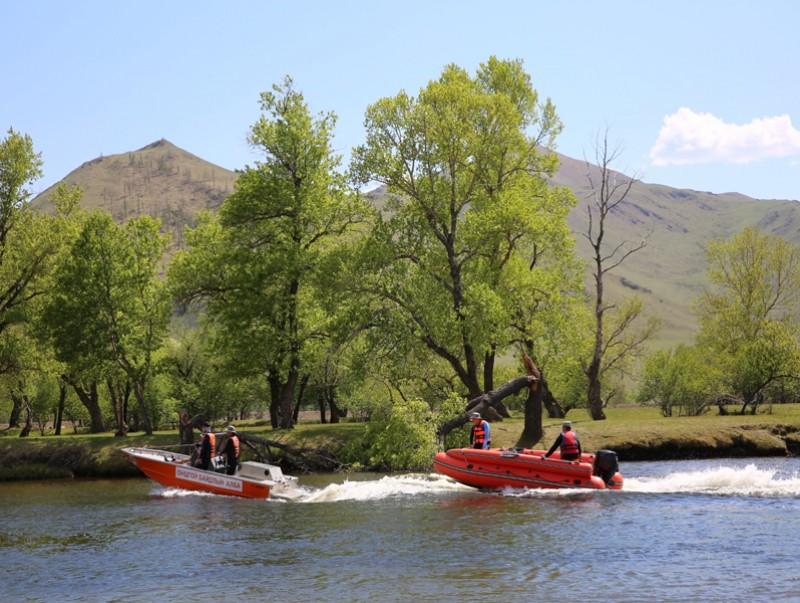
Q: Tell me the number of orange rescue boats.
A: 2